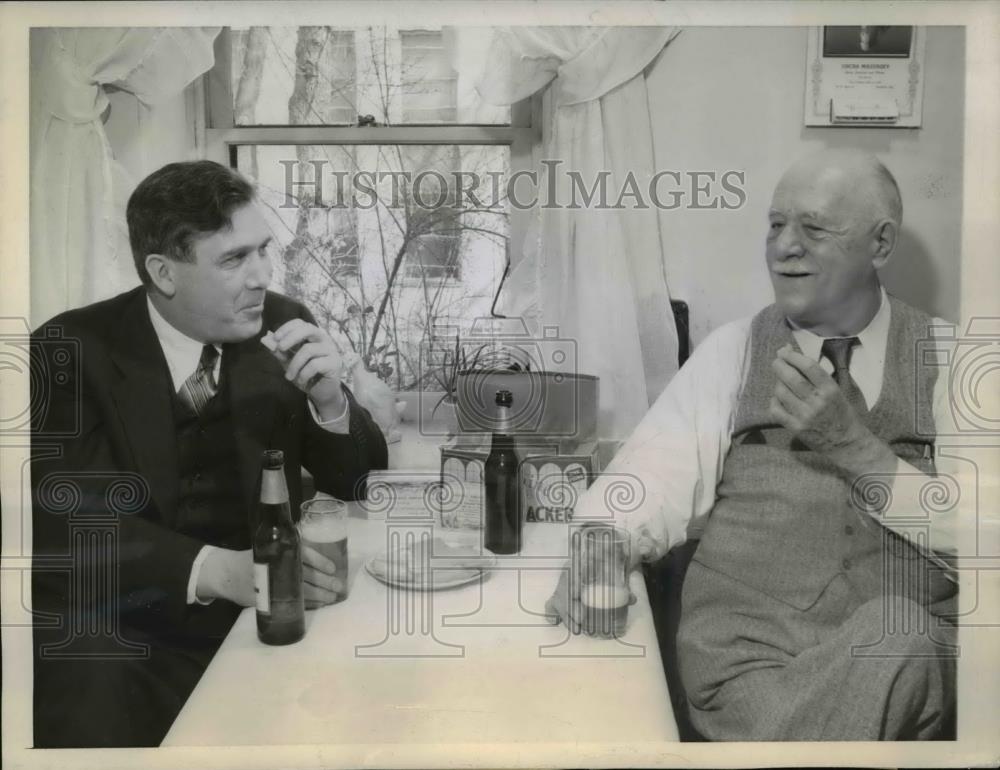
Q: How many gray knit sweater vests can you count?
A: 1